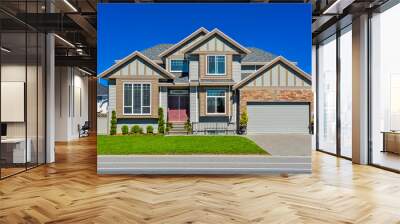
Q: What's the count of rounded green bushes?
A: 3